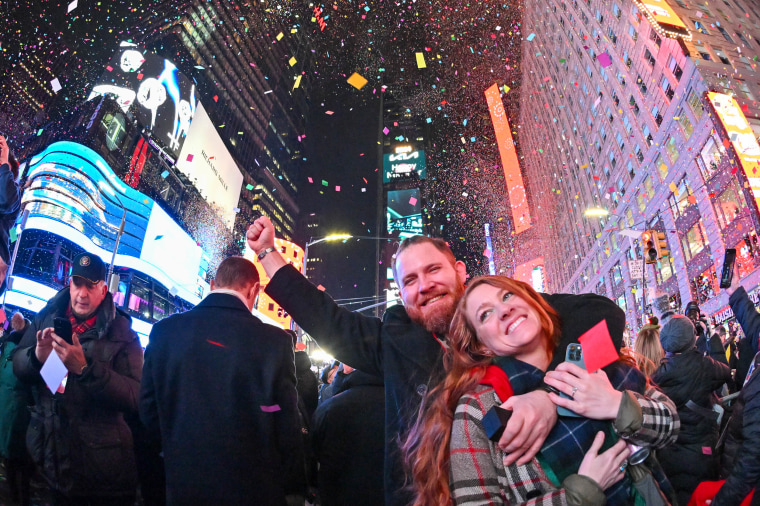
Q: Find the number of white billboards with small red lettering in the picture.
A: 1